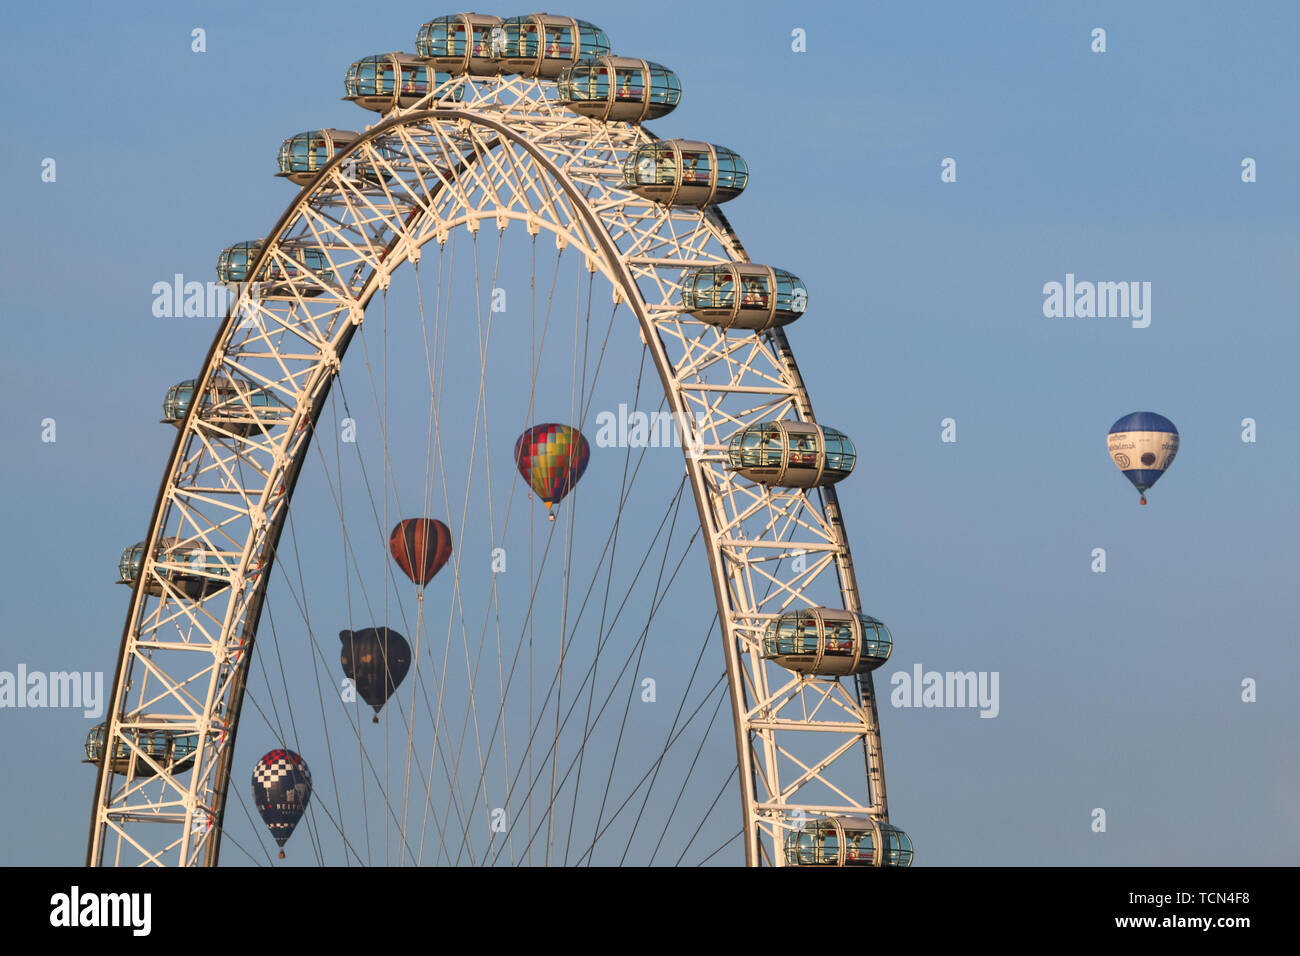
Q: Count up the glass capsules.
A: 14